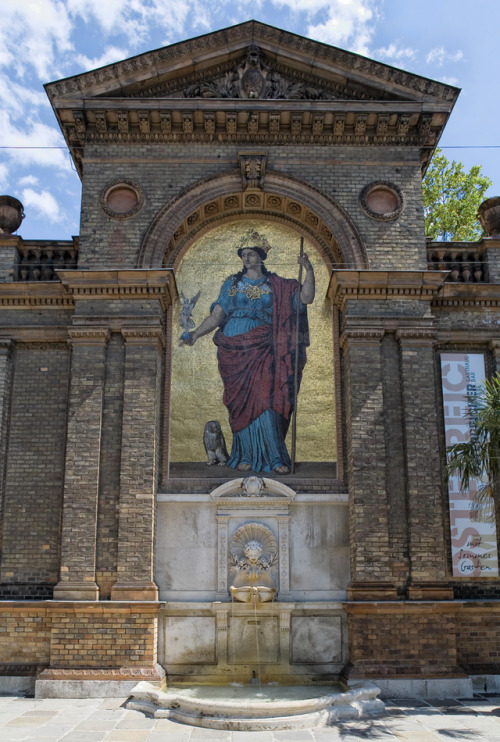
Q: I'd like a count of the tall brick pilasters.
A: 4